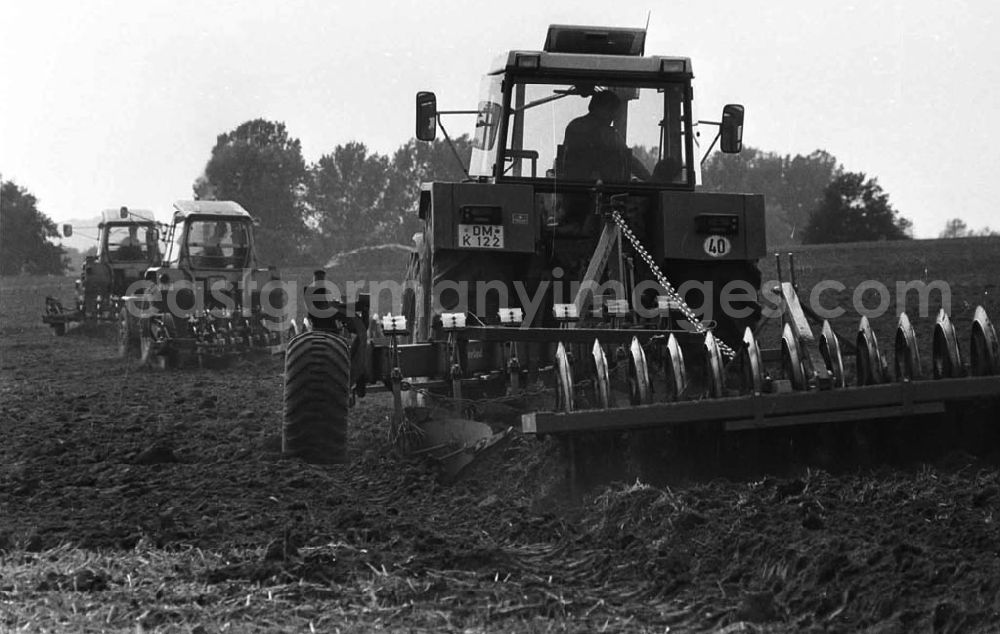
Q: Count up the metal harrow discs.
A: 12